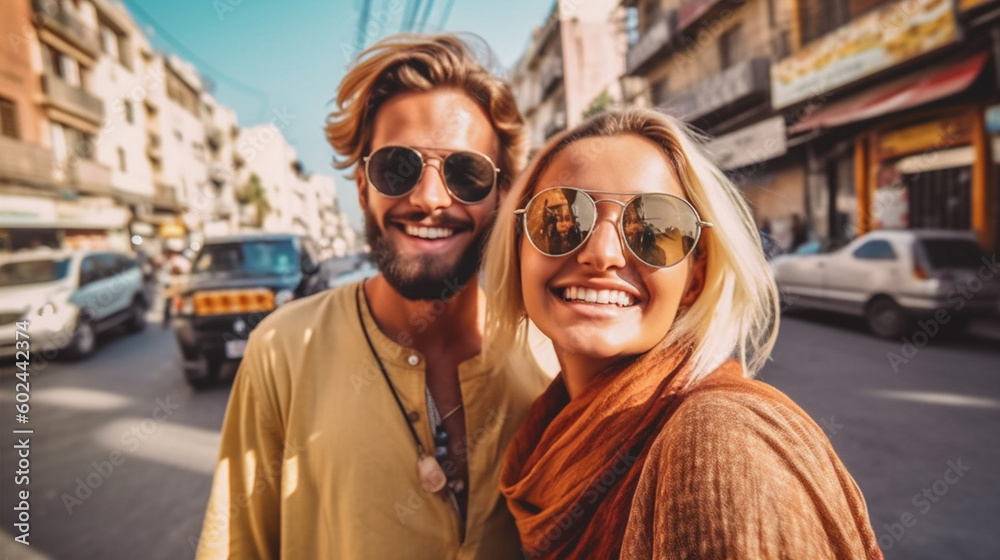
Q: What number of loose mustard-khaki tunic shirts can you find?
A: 1